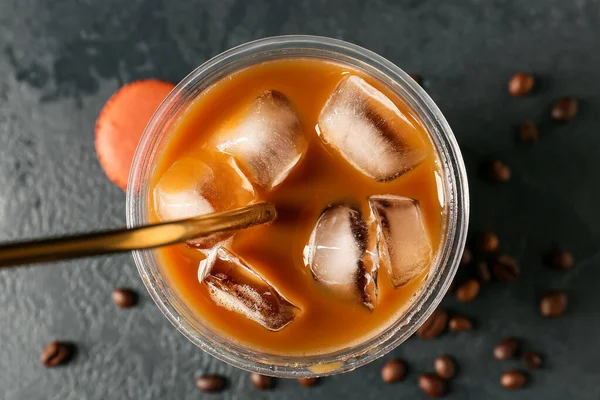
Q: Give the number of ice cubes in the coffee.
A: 6